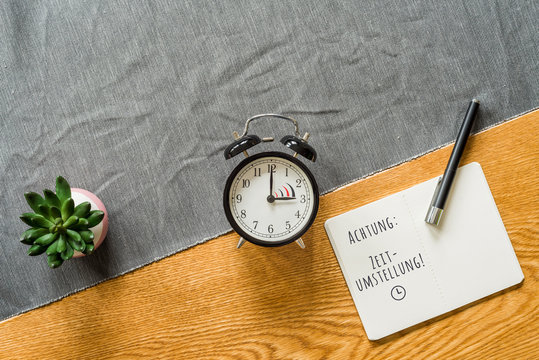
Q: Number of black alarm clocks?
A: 1